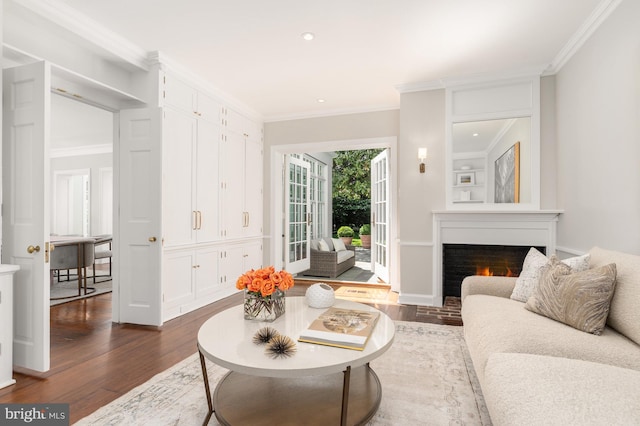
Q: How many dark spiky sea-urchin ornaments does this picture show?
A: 2